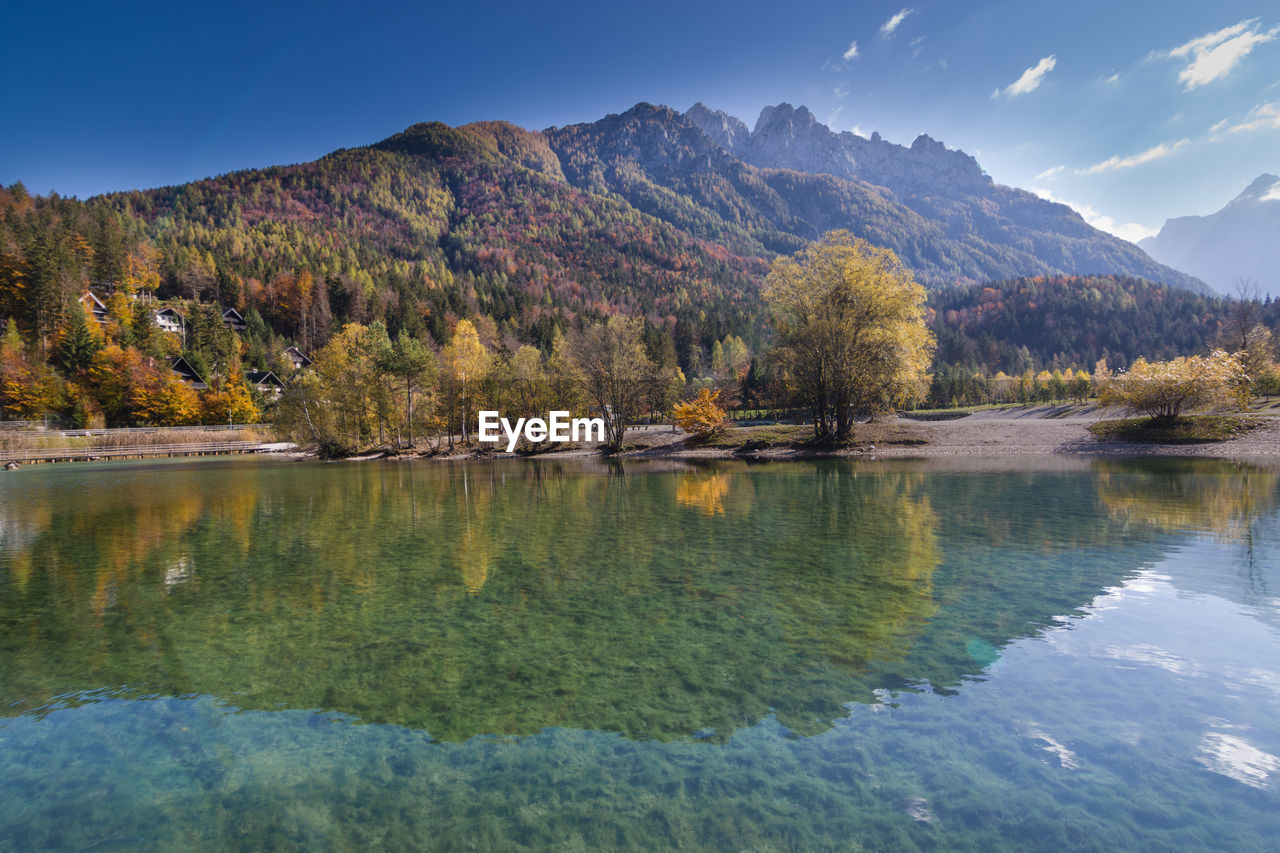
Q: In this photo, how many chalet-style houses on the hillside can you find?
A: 6